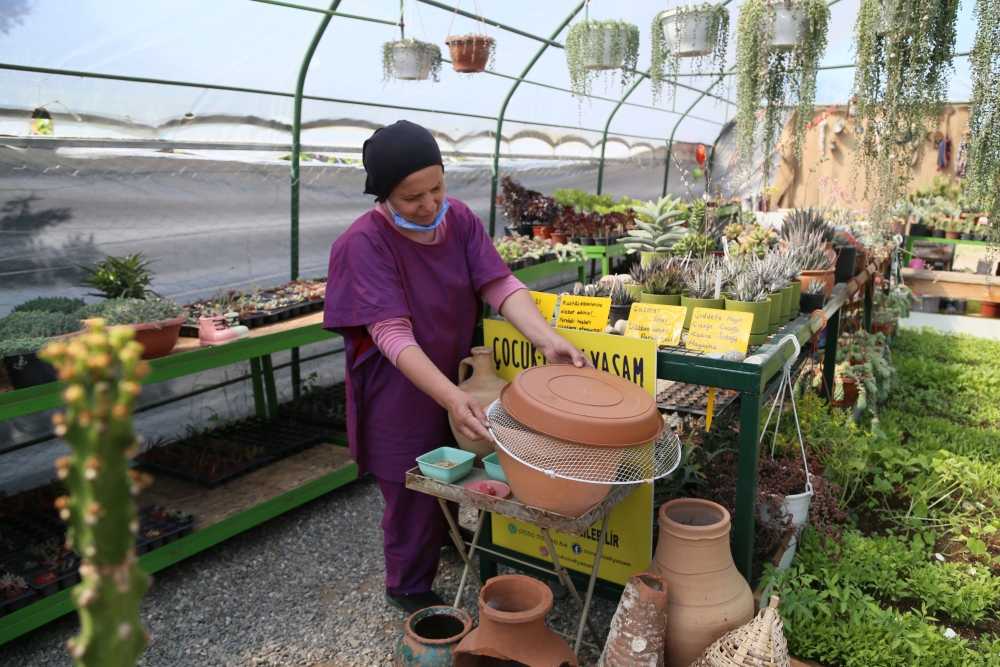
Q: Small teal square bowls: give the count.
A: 2